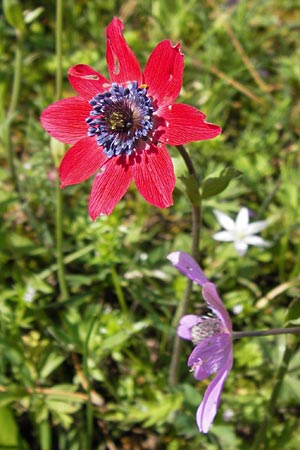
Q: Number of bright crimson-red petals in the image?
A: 8